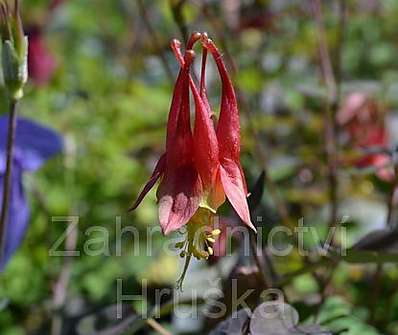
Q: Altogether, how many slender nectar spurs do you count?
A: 5